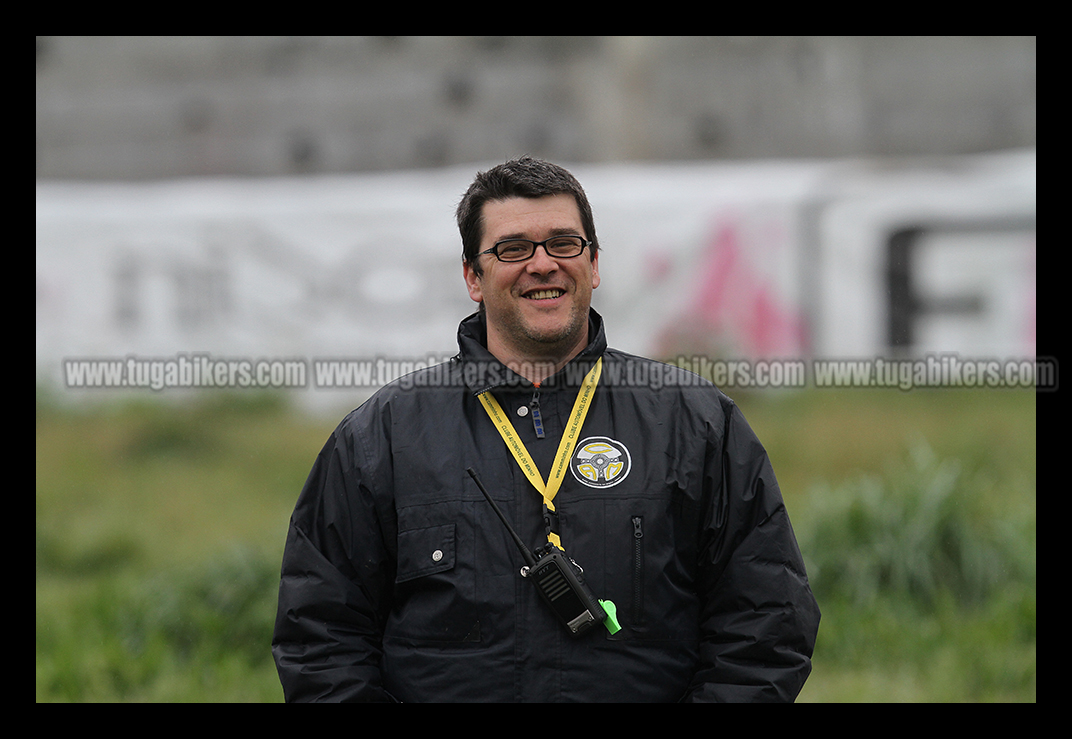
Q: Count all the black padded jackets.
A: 1